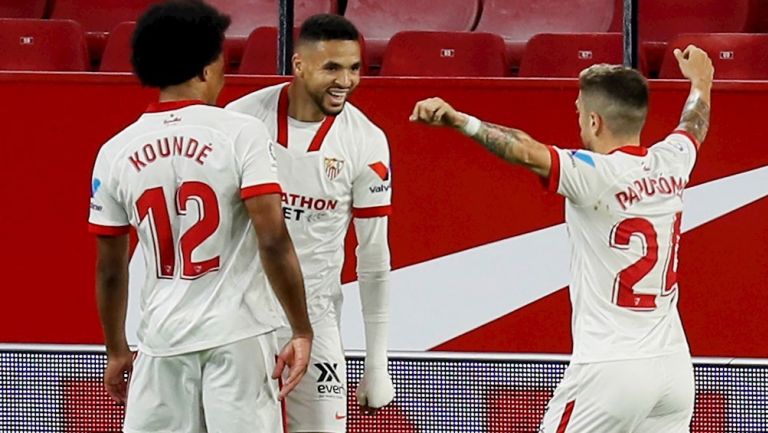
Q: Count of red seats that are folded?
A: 6